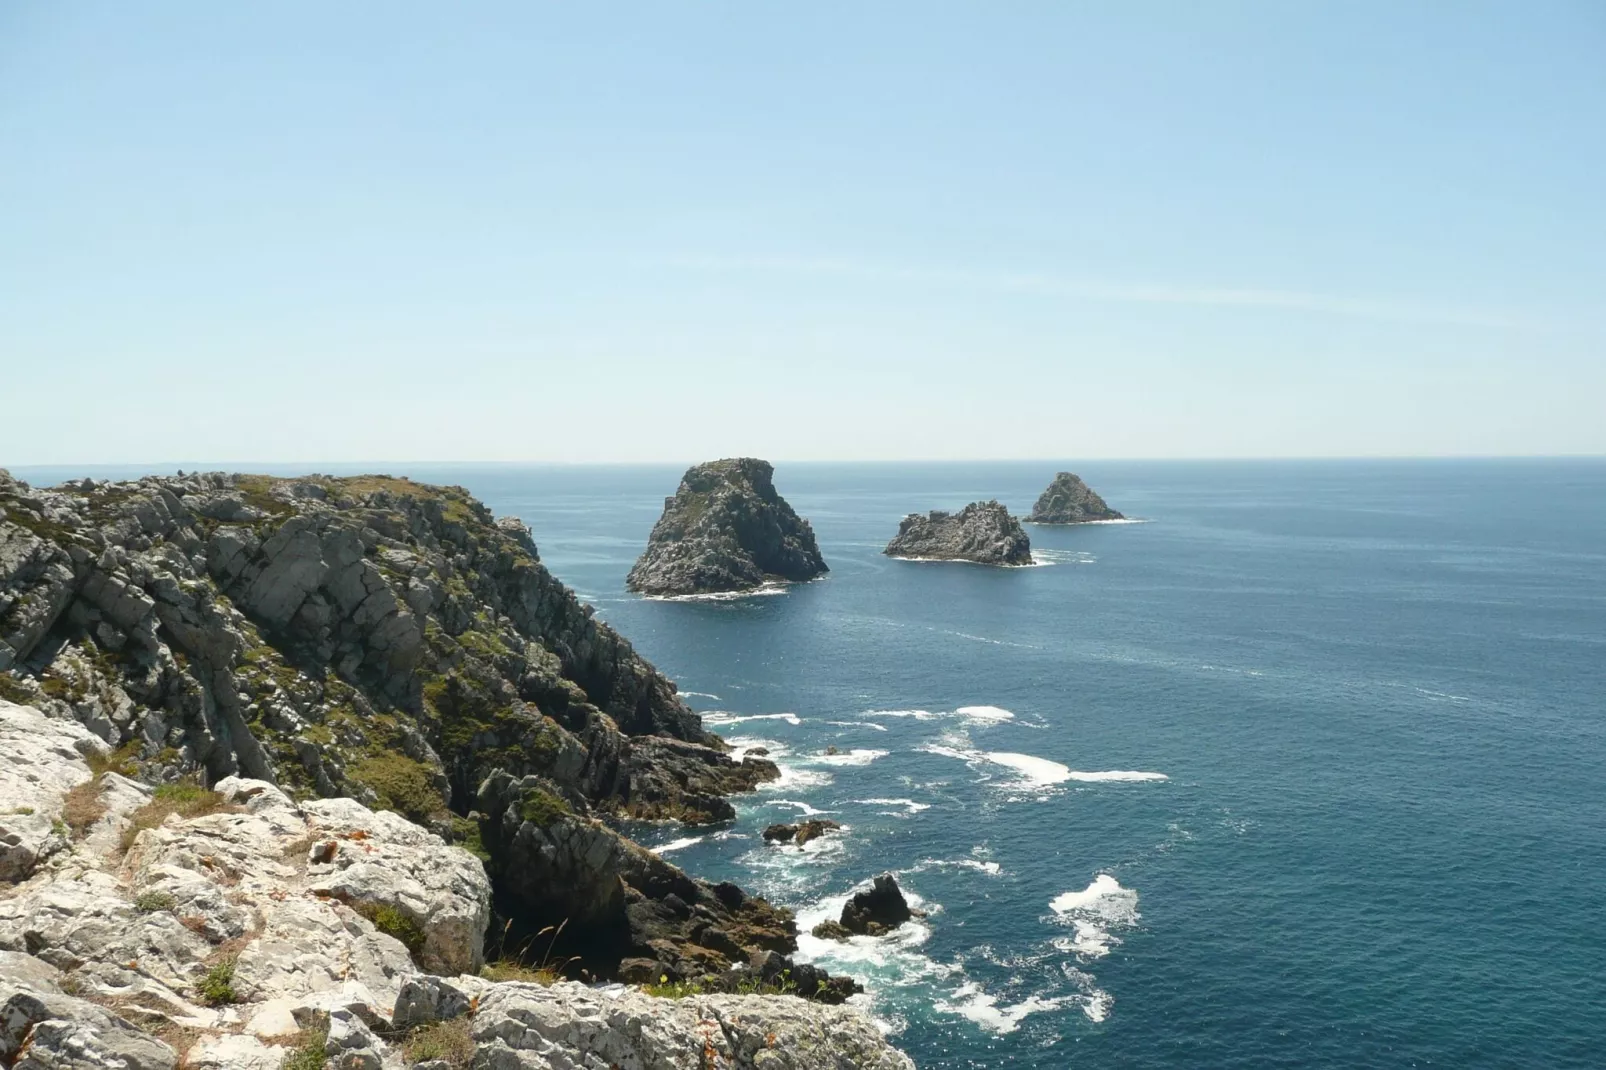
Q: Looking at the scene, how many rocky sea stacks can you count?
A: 3